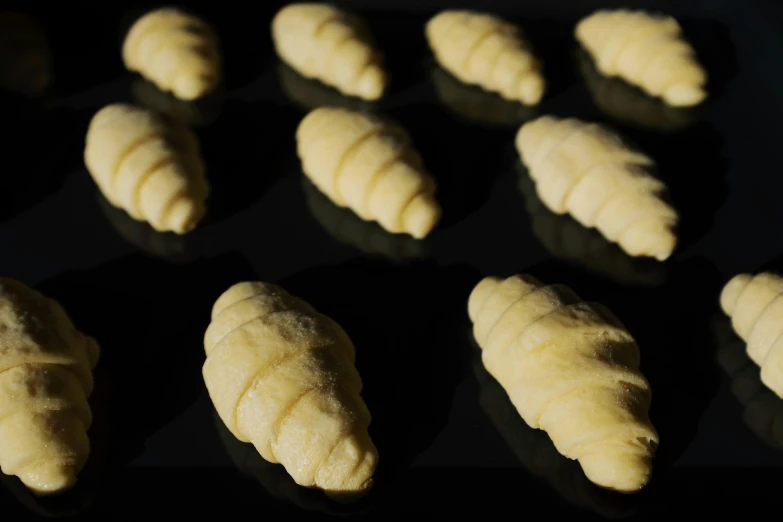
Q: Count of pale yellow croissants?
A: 11